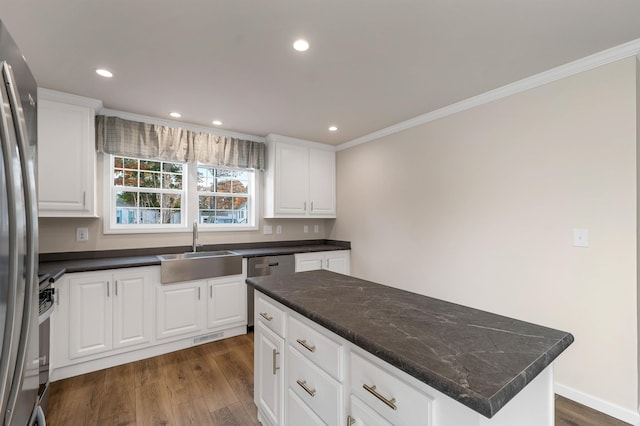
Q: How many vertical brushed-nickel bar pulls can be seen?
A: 12